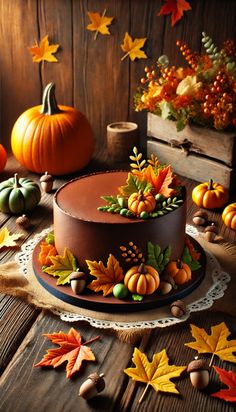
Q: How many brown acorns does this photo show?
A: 9